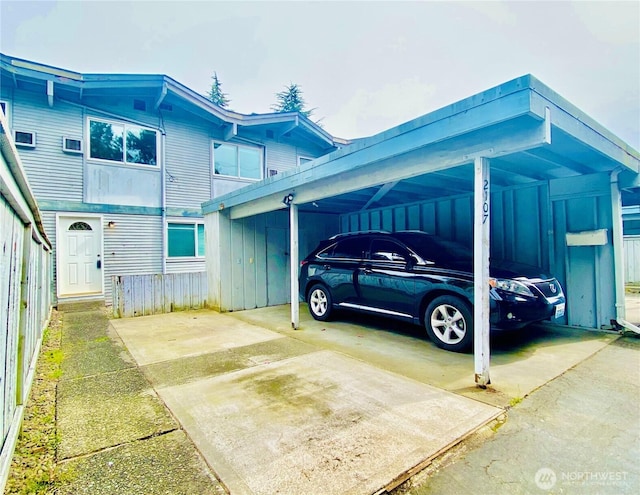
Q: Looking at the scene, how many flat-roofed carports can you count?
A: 1